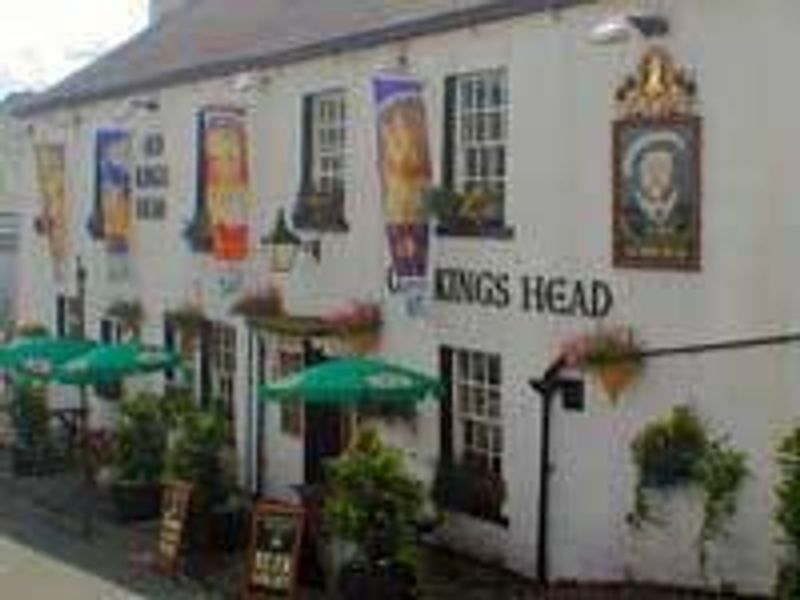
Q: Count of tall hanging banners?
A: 4